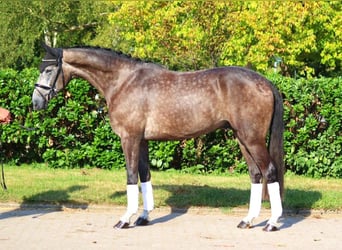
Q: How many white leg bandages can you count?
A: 4